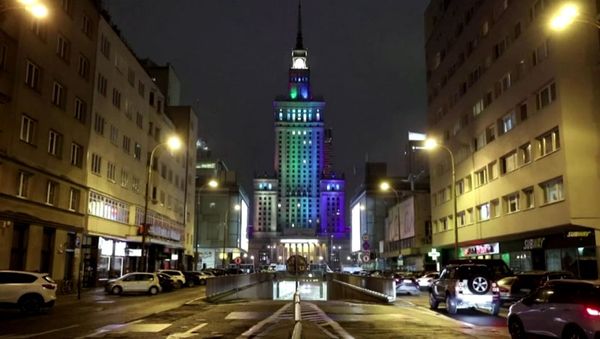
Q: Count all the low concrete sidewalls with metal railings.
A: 2